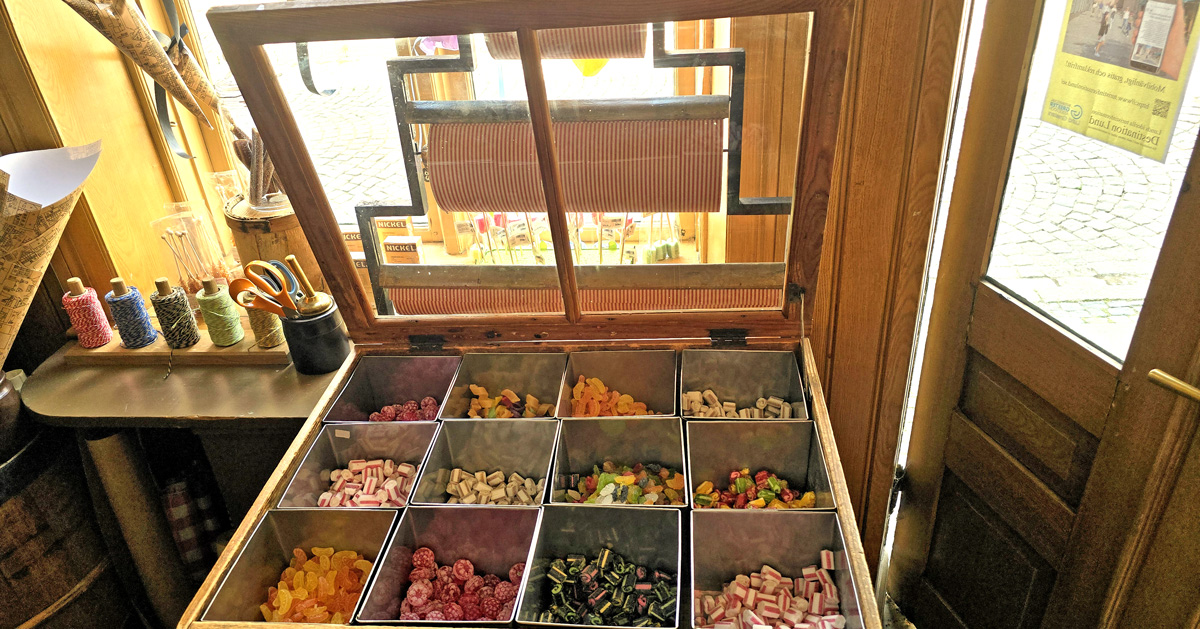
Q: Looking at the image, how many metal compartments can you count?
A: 12